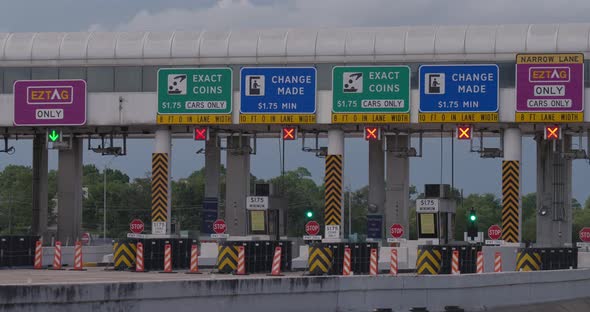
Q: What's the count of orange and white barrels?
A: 14